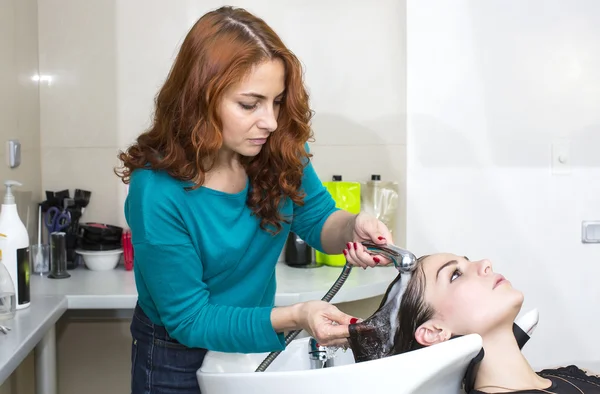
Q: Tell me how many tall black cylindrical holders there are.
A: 1